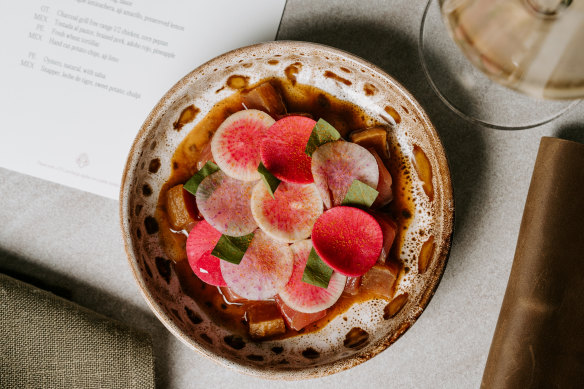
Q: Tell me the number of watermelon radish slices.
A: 9